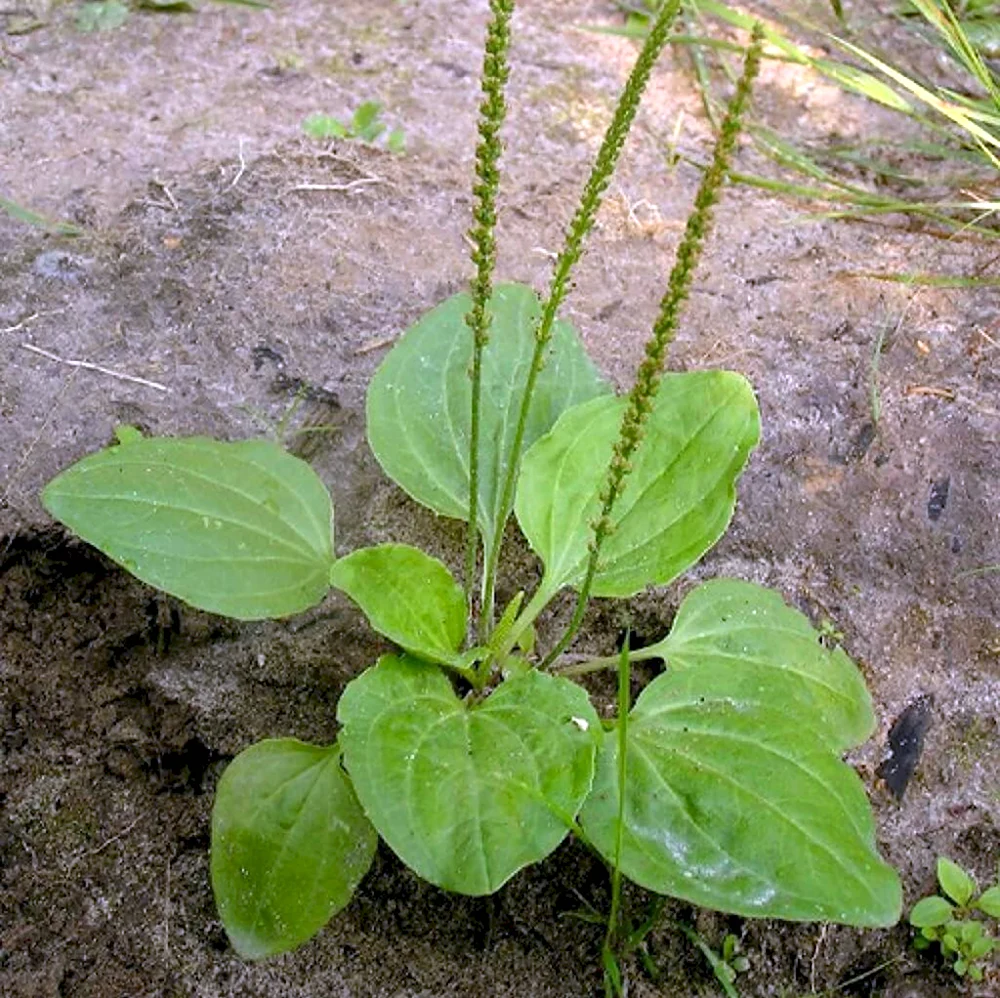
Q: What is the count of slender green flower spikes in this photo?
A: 3